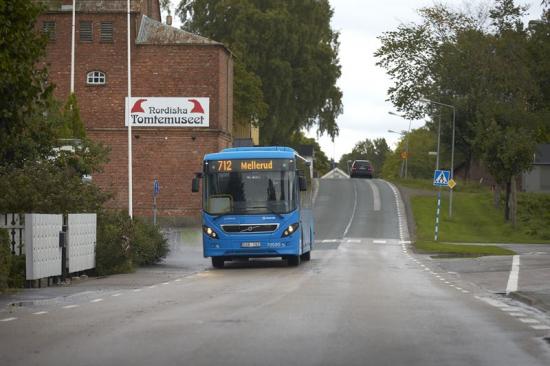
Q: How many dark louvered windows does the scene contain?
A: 3